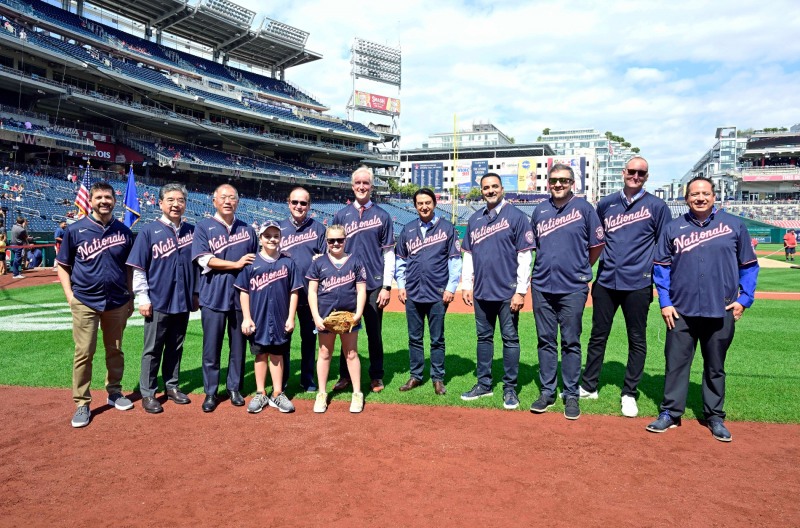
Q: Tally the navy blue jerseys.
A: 12